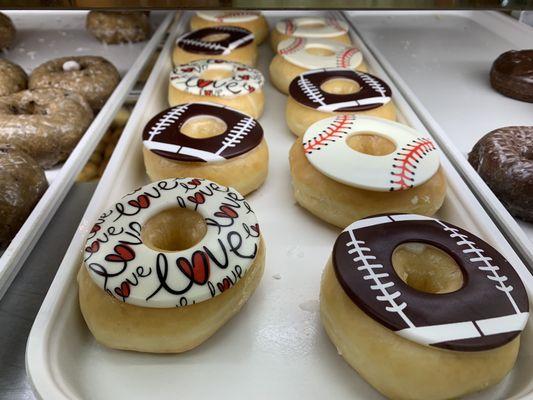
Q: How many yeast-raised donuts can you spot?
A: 10